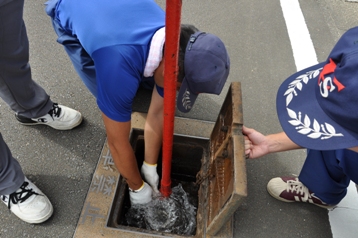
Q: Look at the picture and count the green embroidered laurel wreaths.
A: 0